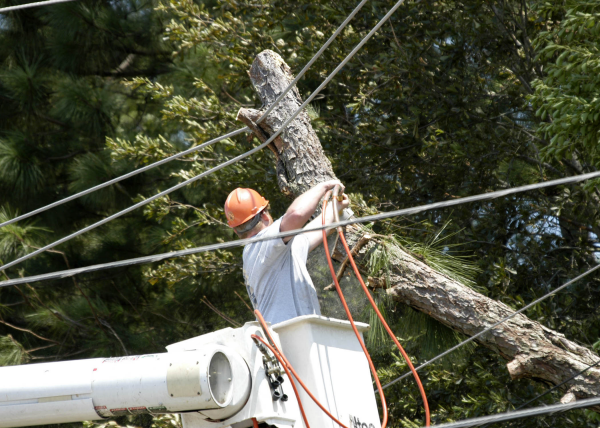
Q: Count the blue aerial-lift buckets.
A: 0